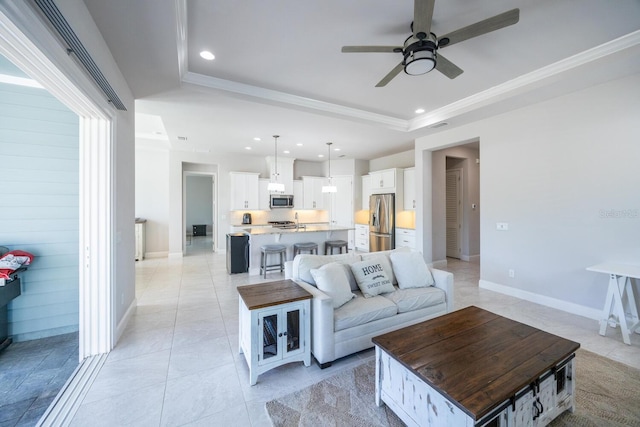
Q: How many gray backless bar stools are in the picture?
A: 3